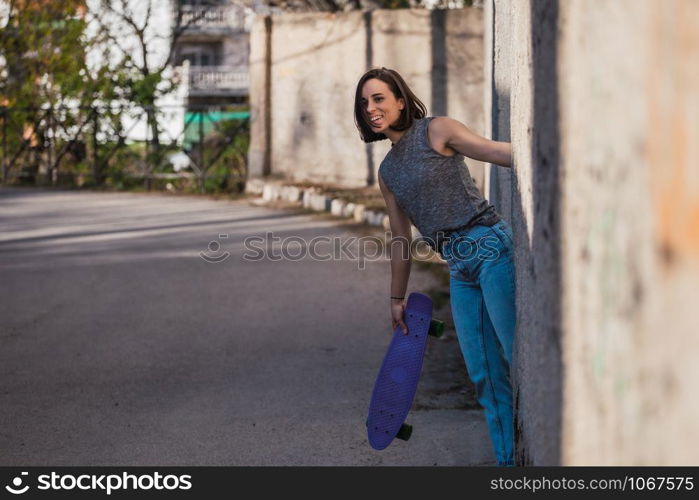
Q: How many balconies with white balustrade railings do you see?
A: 2